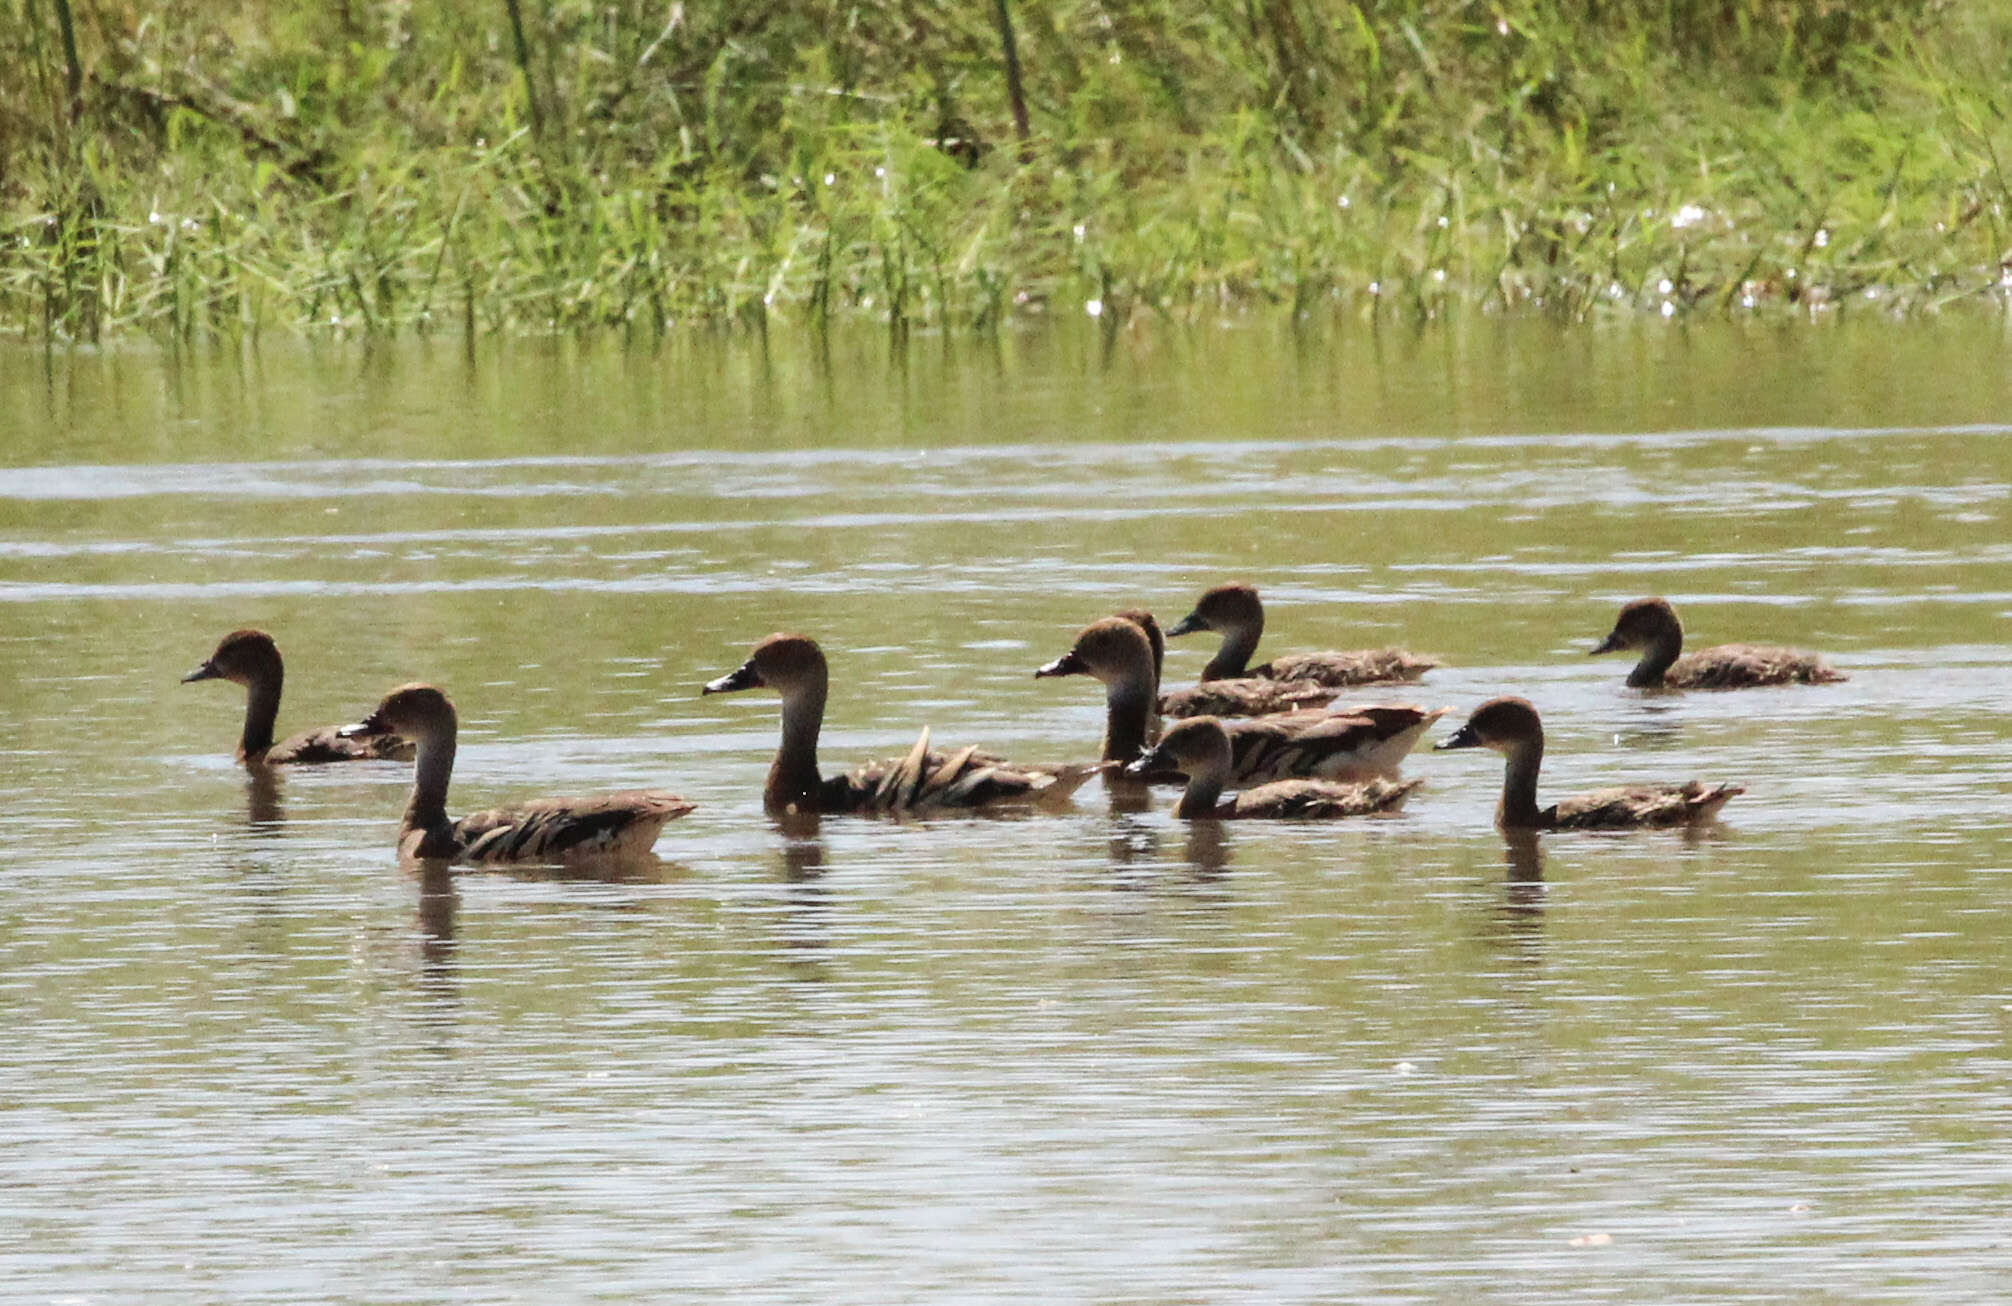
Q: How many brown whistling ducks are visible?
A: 9